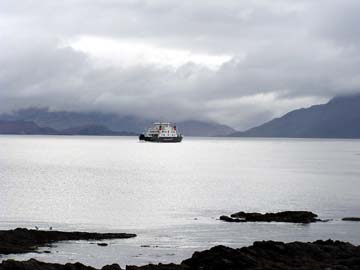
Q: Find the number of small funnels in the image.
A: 2